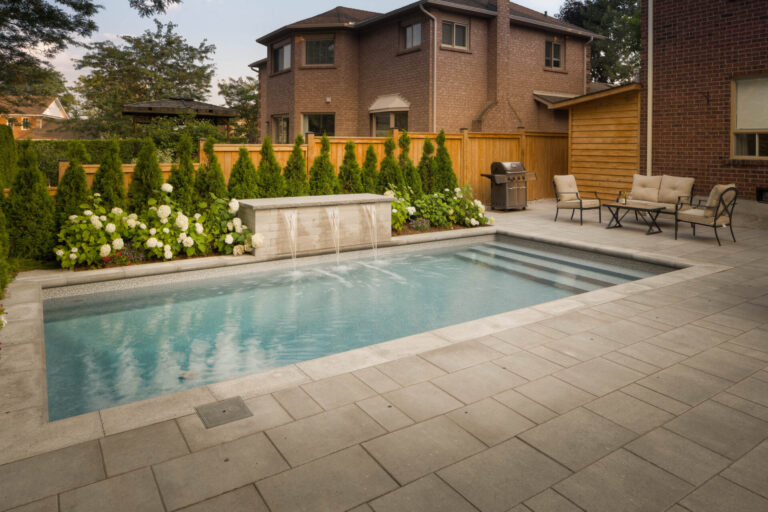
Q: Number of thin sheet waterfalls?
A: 3